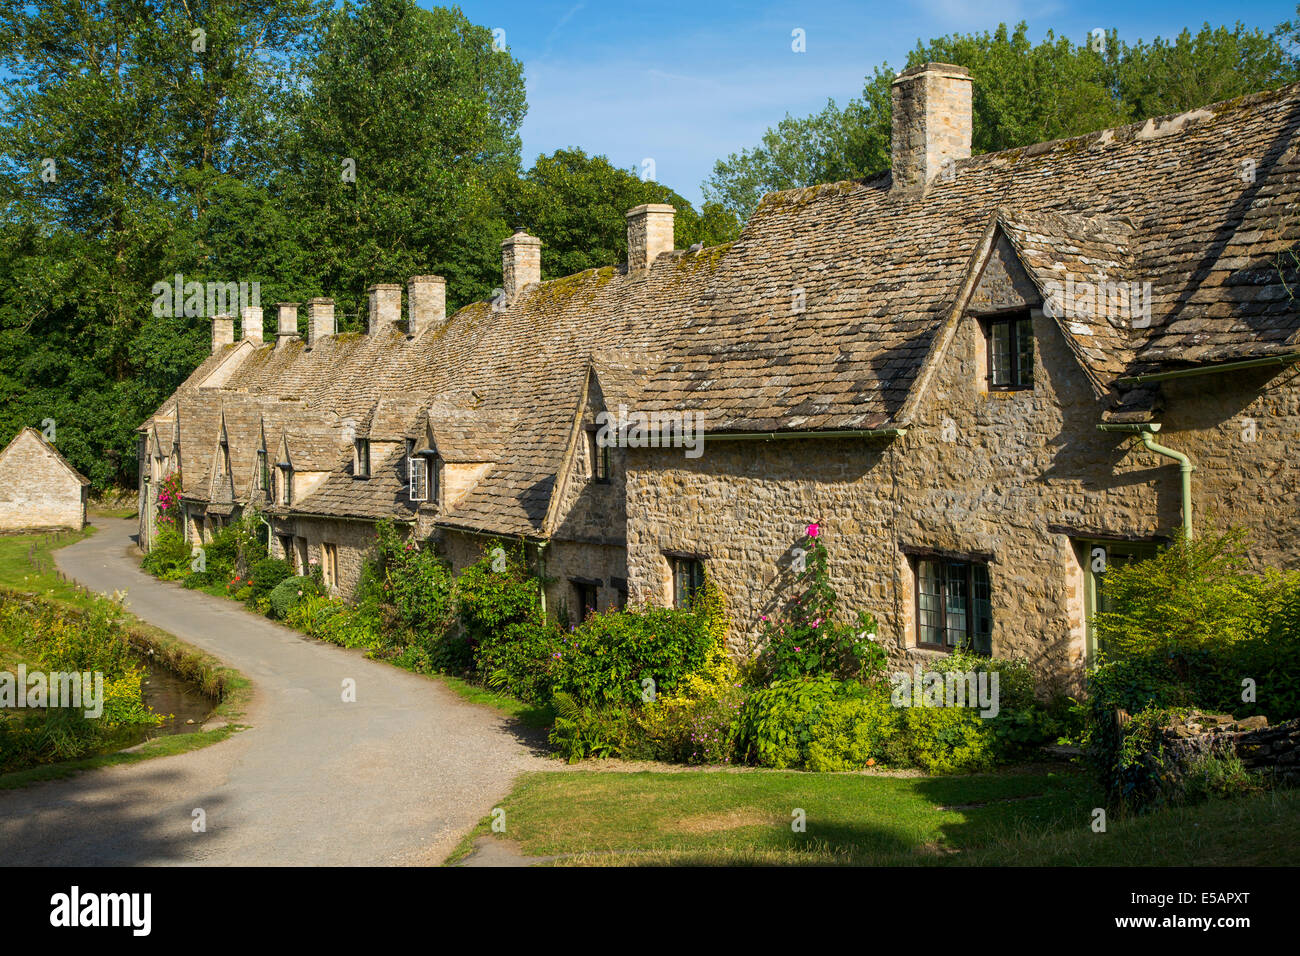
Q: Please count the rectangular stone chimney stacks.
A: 9